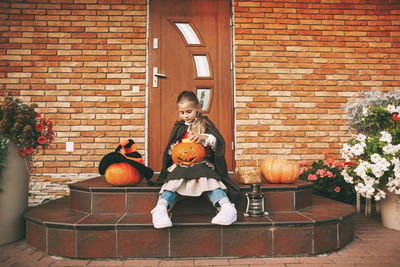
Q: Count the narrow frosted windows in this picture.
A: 3